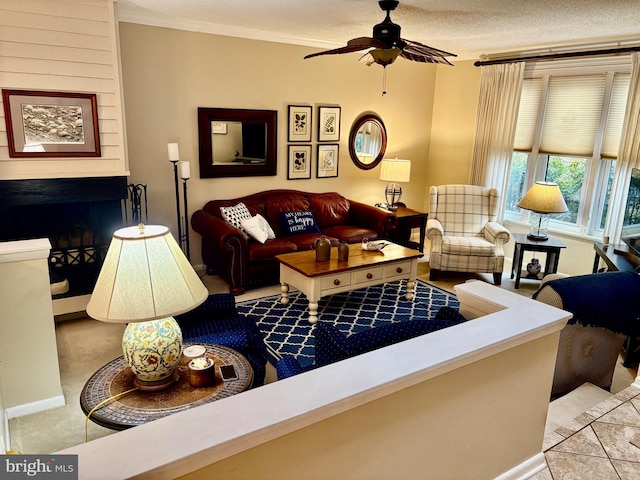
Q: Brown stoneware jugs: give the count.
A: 2